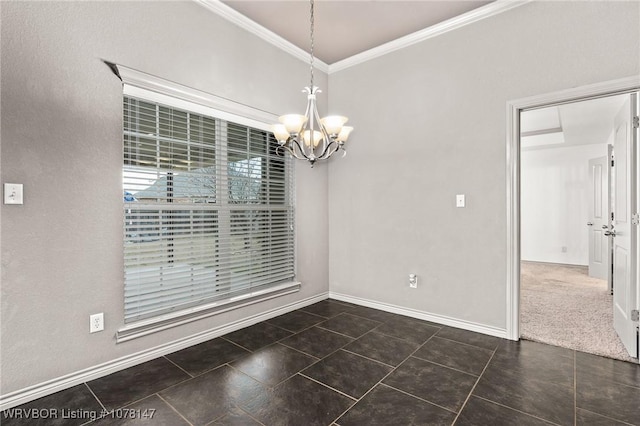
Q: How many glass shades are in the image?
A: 5